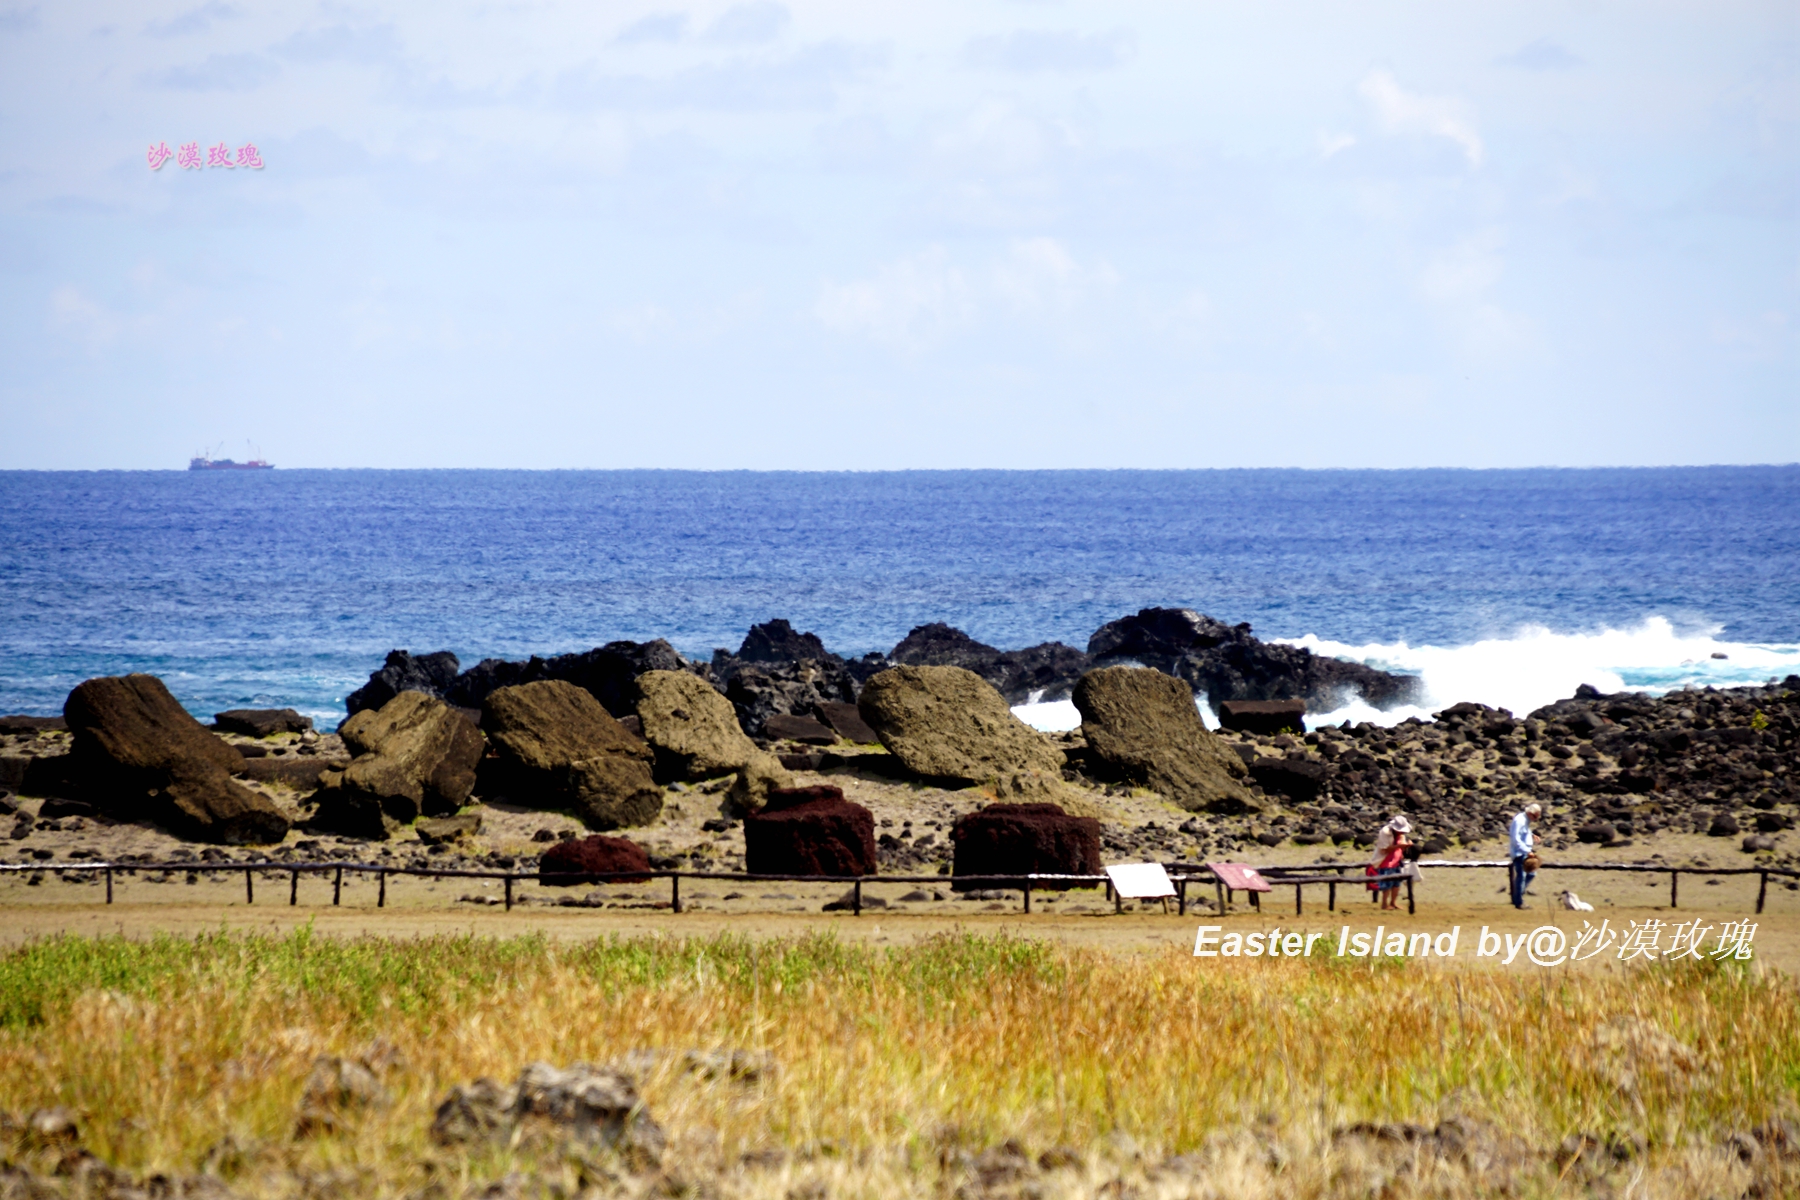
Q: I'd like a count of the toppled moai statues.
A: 6